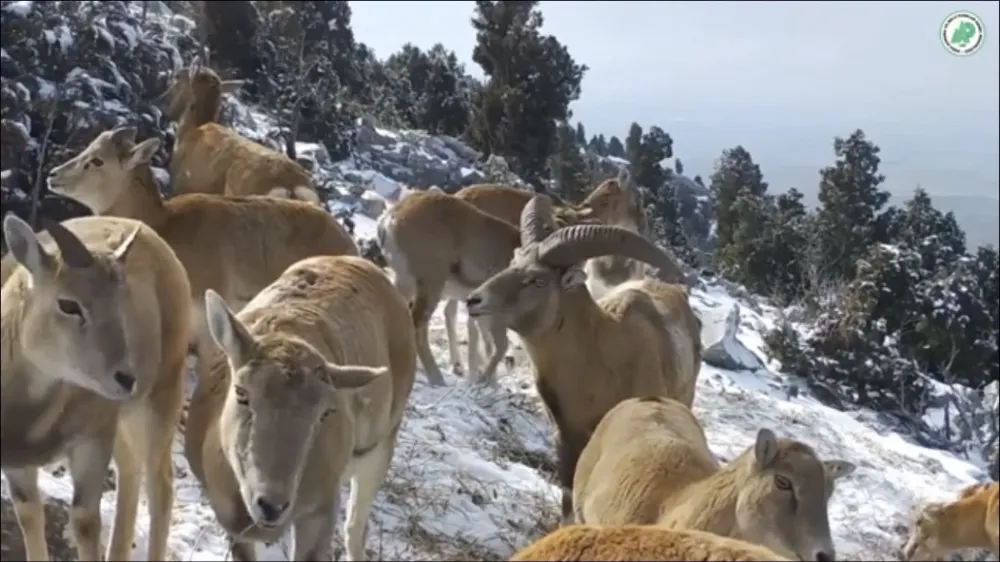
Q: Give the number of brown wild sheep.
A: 11